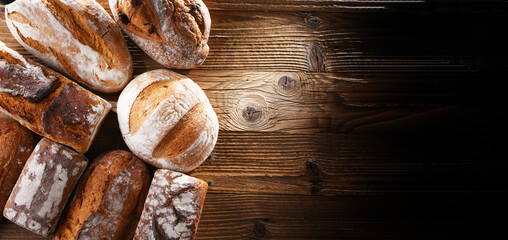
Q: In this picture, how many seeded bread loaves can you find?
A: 0